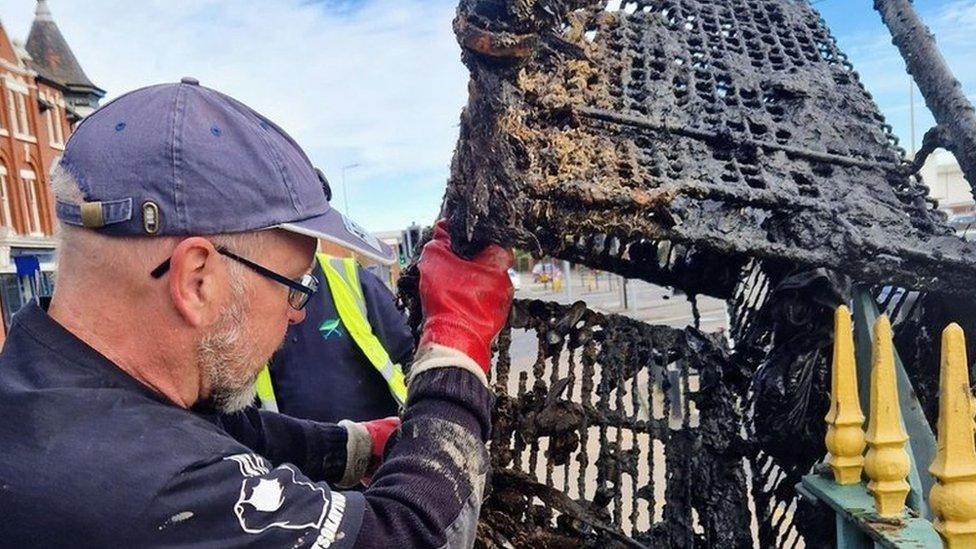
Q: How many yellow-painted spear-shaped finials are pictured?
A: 3